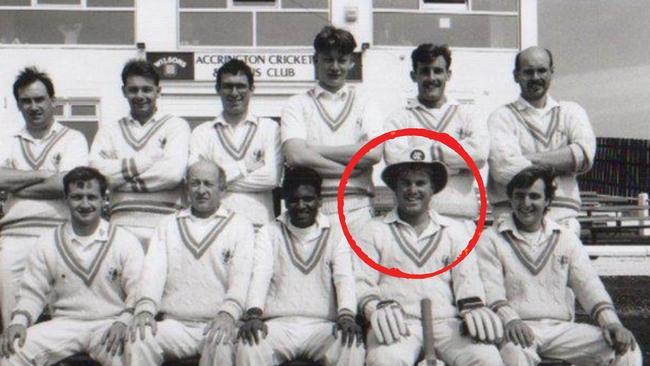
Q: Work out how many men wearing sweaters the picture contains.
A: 11